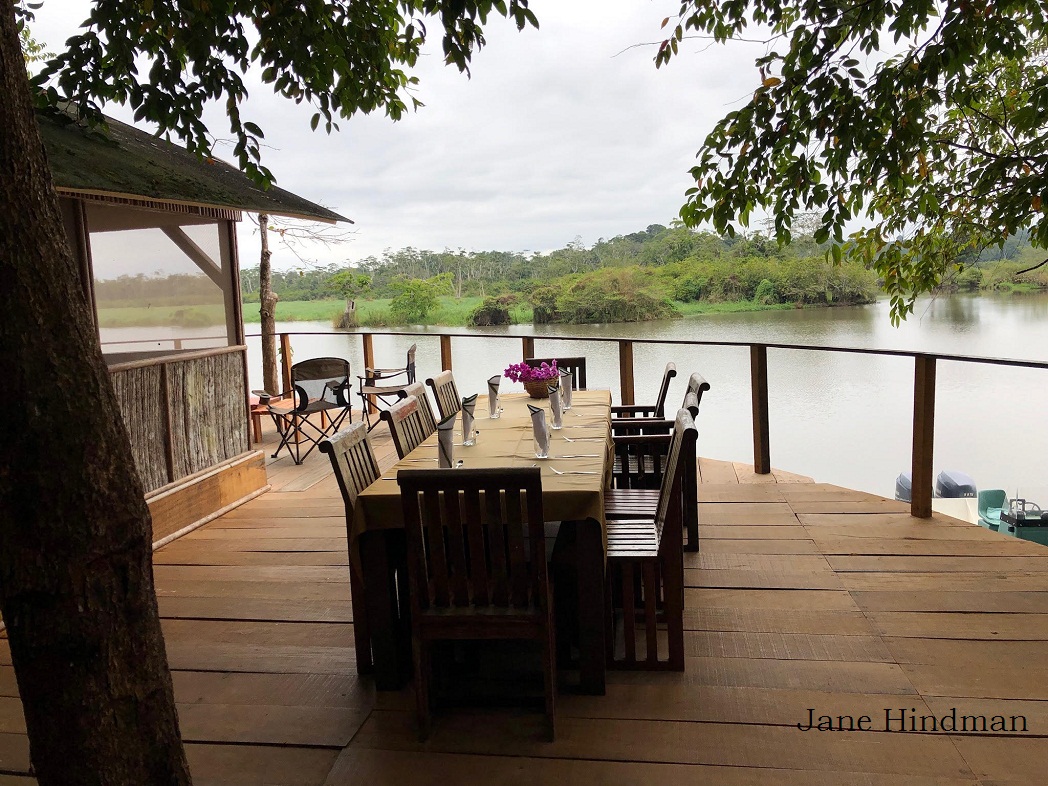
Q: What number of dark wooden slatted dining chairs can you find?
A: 10